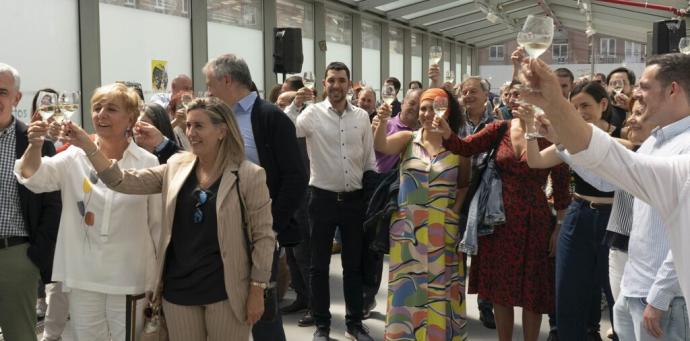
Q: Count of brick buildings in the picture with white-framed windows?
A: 1